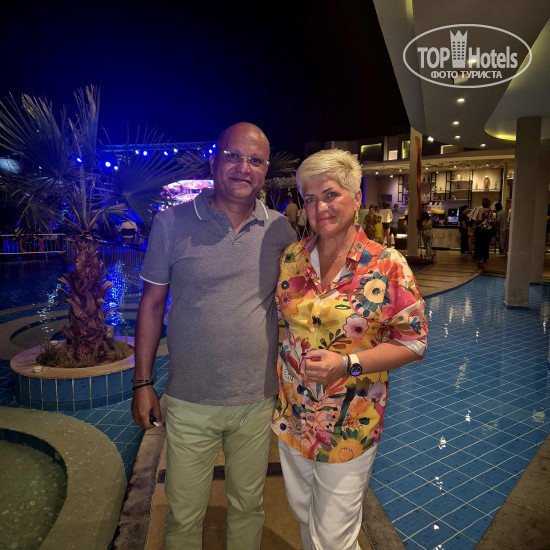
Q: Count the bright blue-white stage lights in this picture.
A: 9